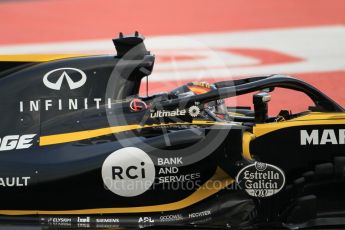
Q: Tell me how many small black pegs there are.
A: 2